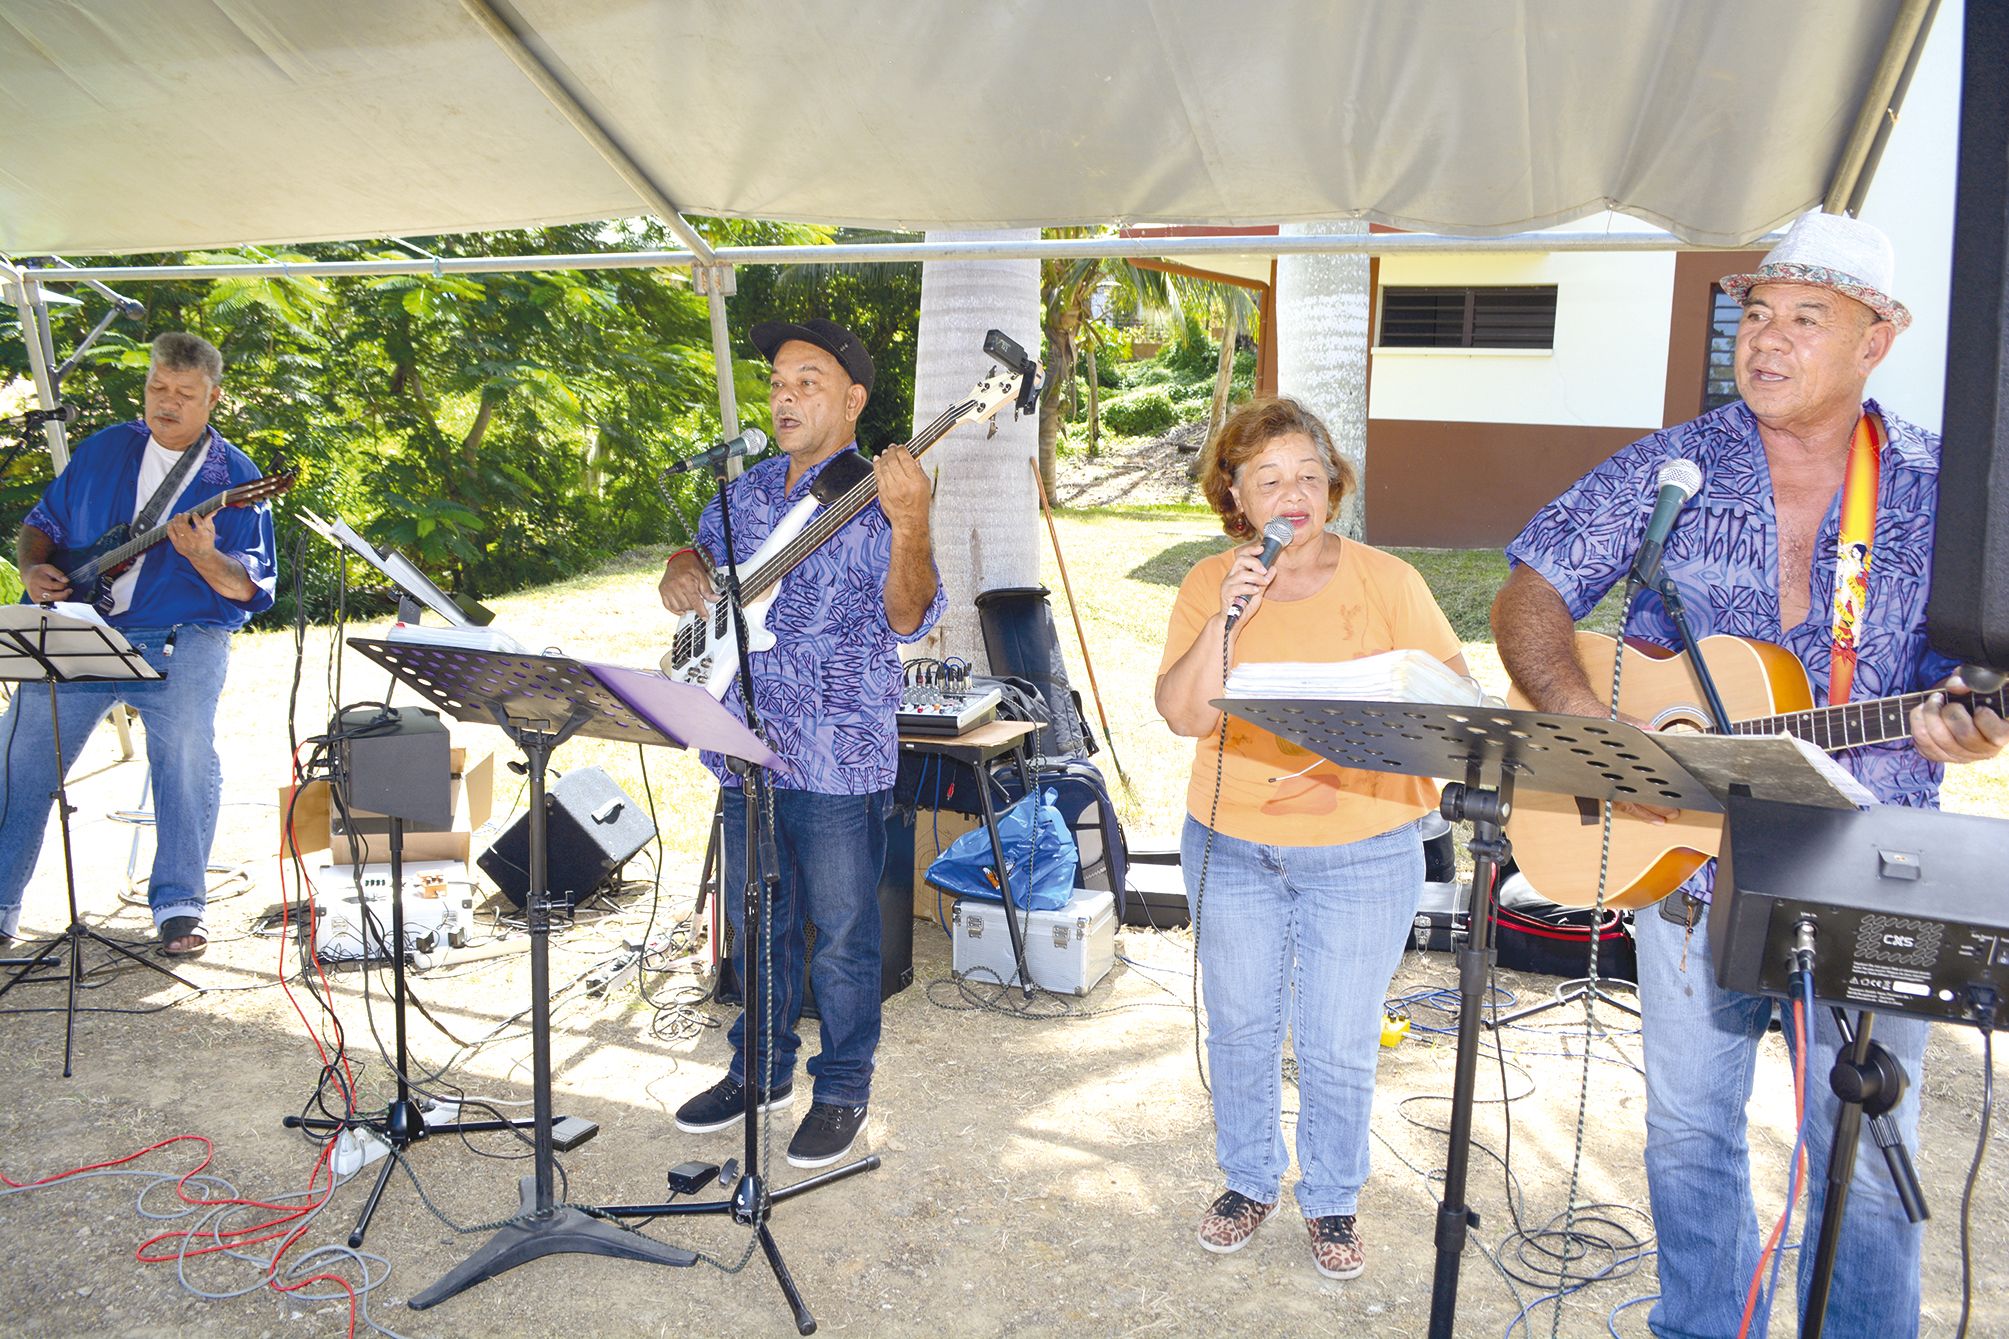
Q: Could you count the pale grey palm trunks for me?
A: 2